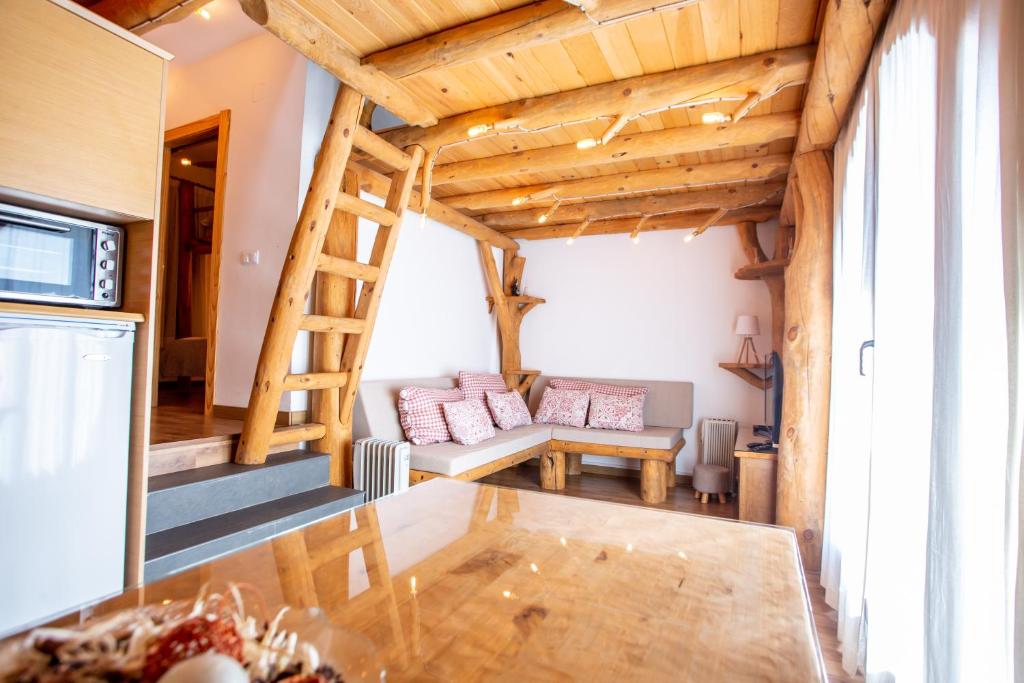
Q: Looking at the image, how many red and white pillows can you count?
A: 7